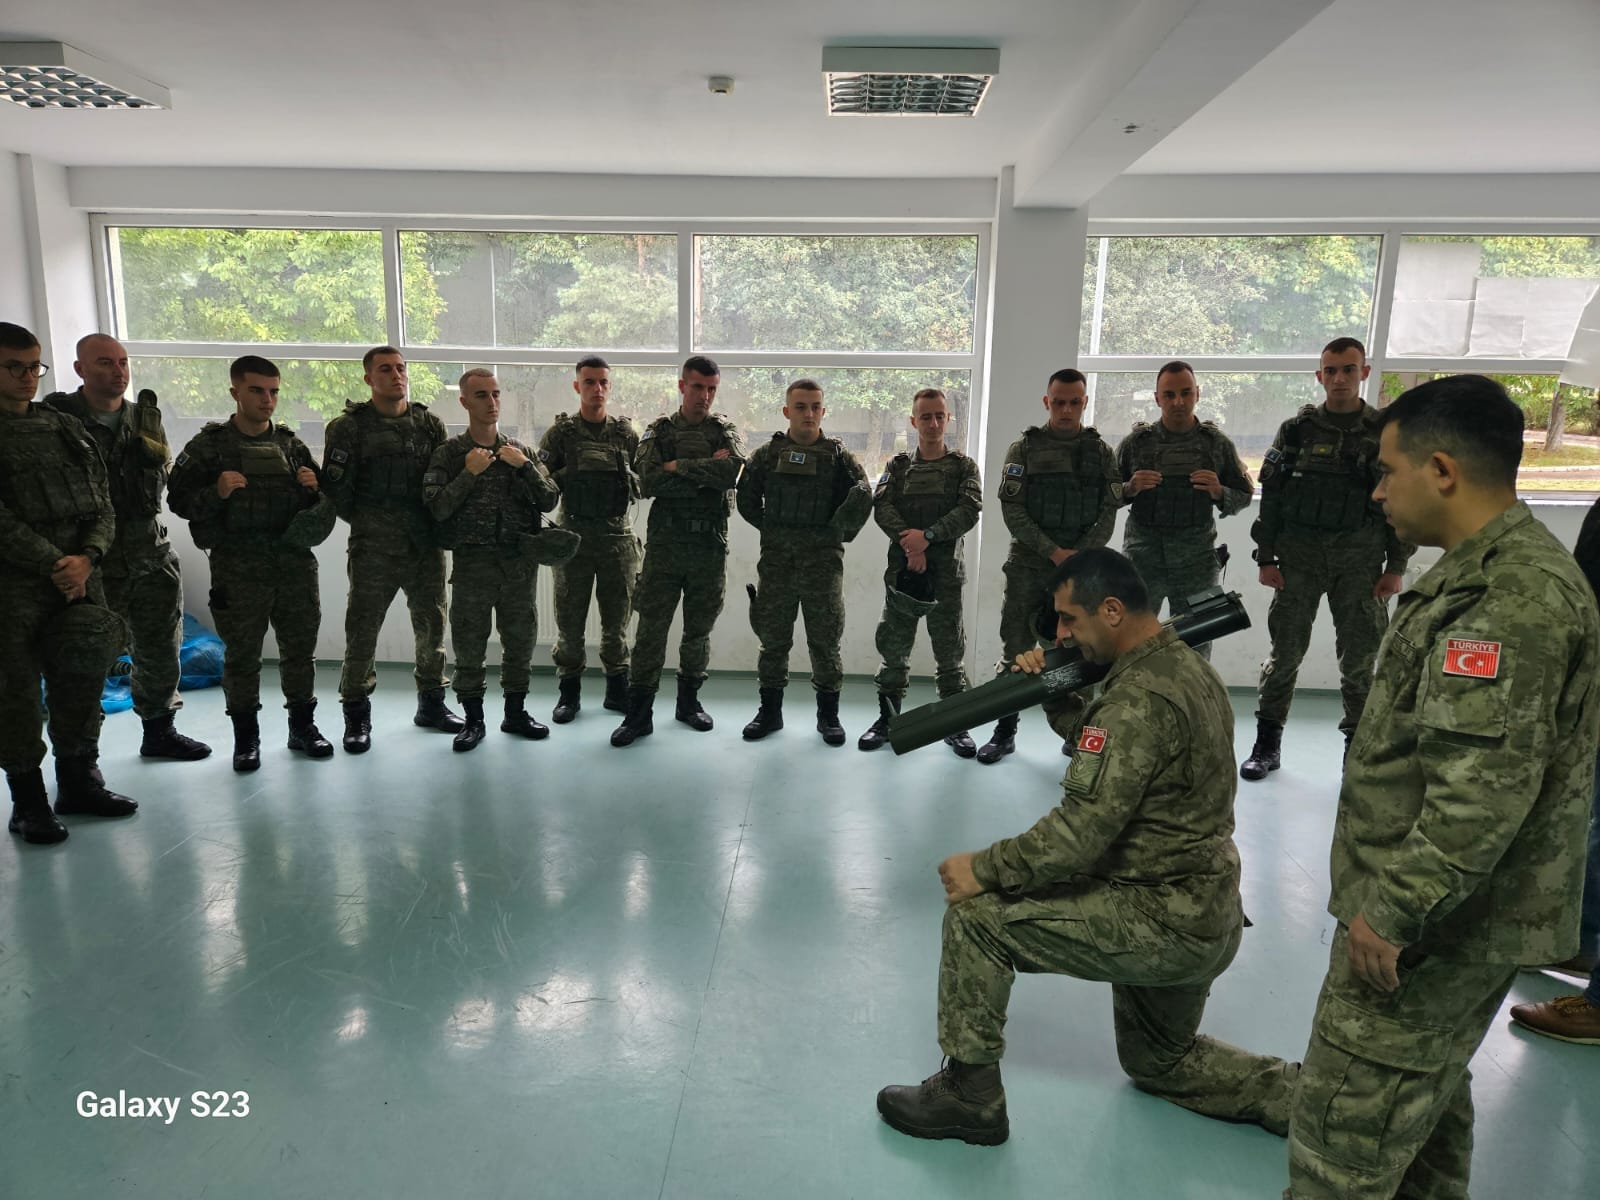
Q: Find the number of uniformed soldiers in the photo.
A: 14